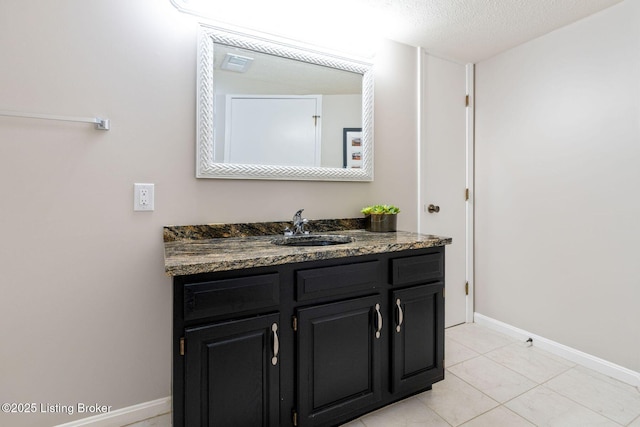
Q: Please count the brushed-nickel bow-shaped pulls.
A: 3